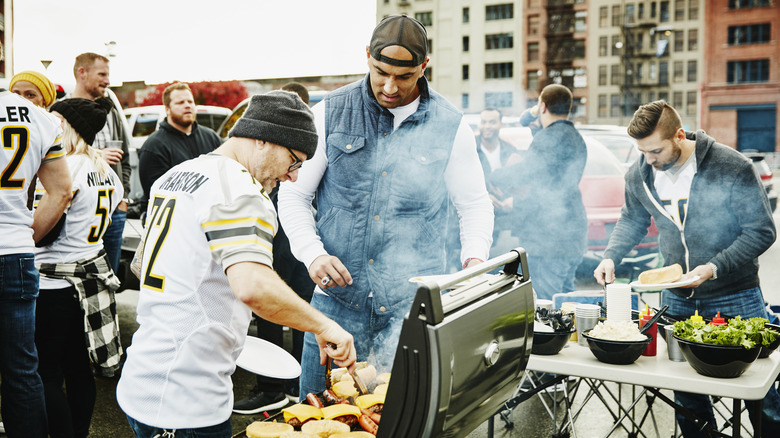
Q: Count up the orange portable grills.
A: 0